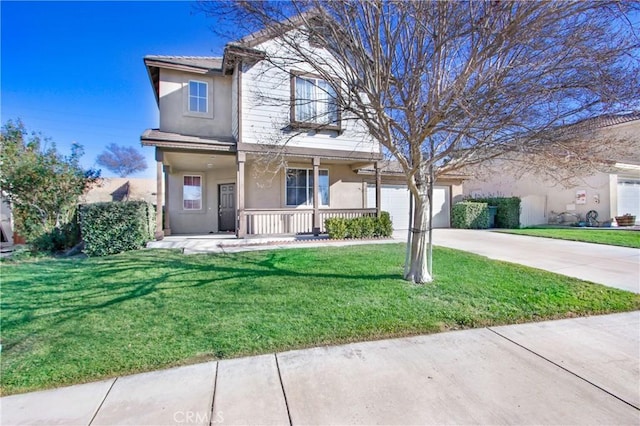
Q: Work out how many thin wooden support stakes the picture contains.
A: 2